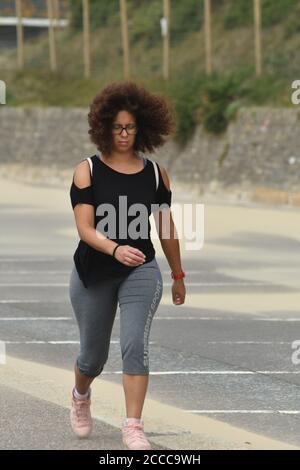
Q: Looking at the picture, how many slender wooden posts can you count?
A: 7